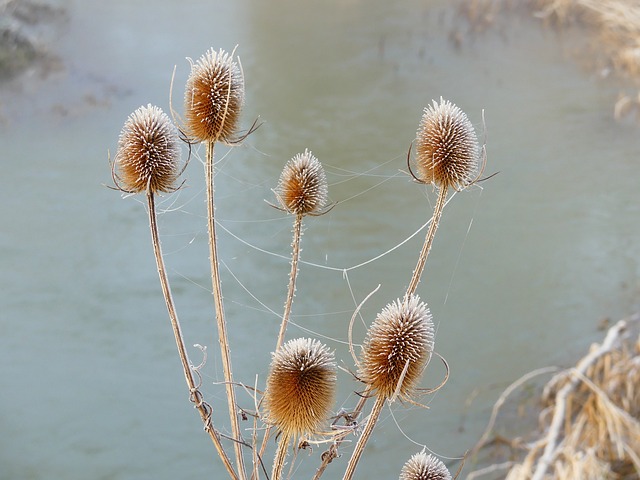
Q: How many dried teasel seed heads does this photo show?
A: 7